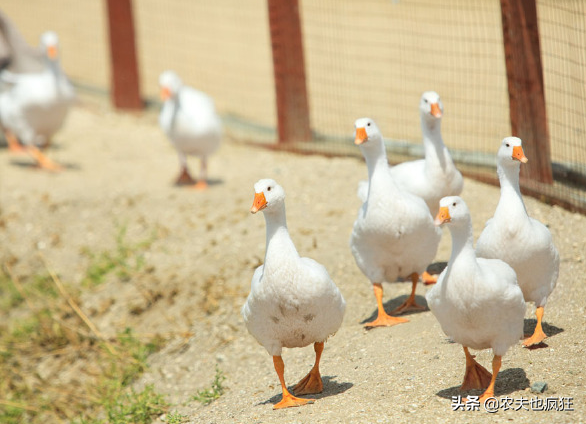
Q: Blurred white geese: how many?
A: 2